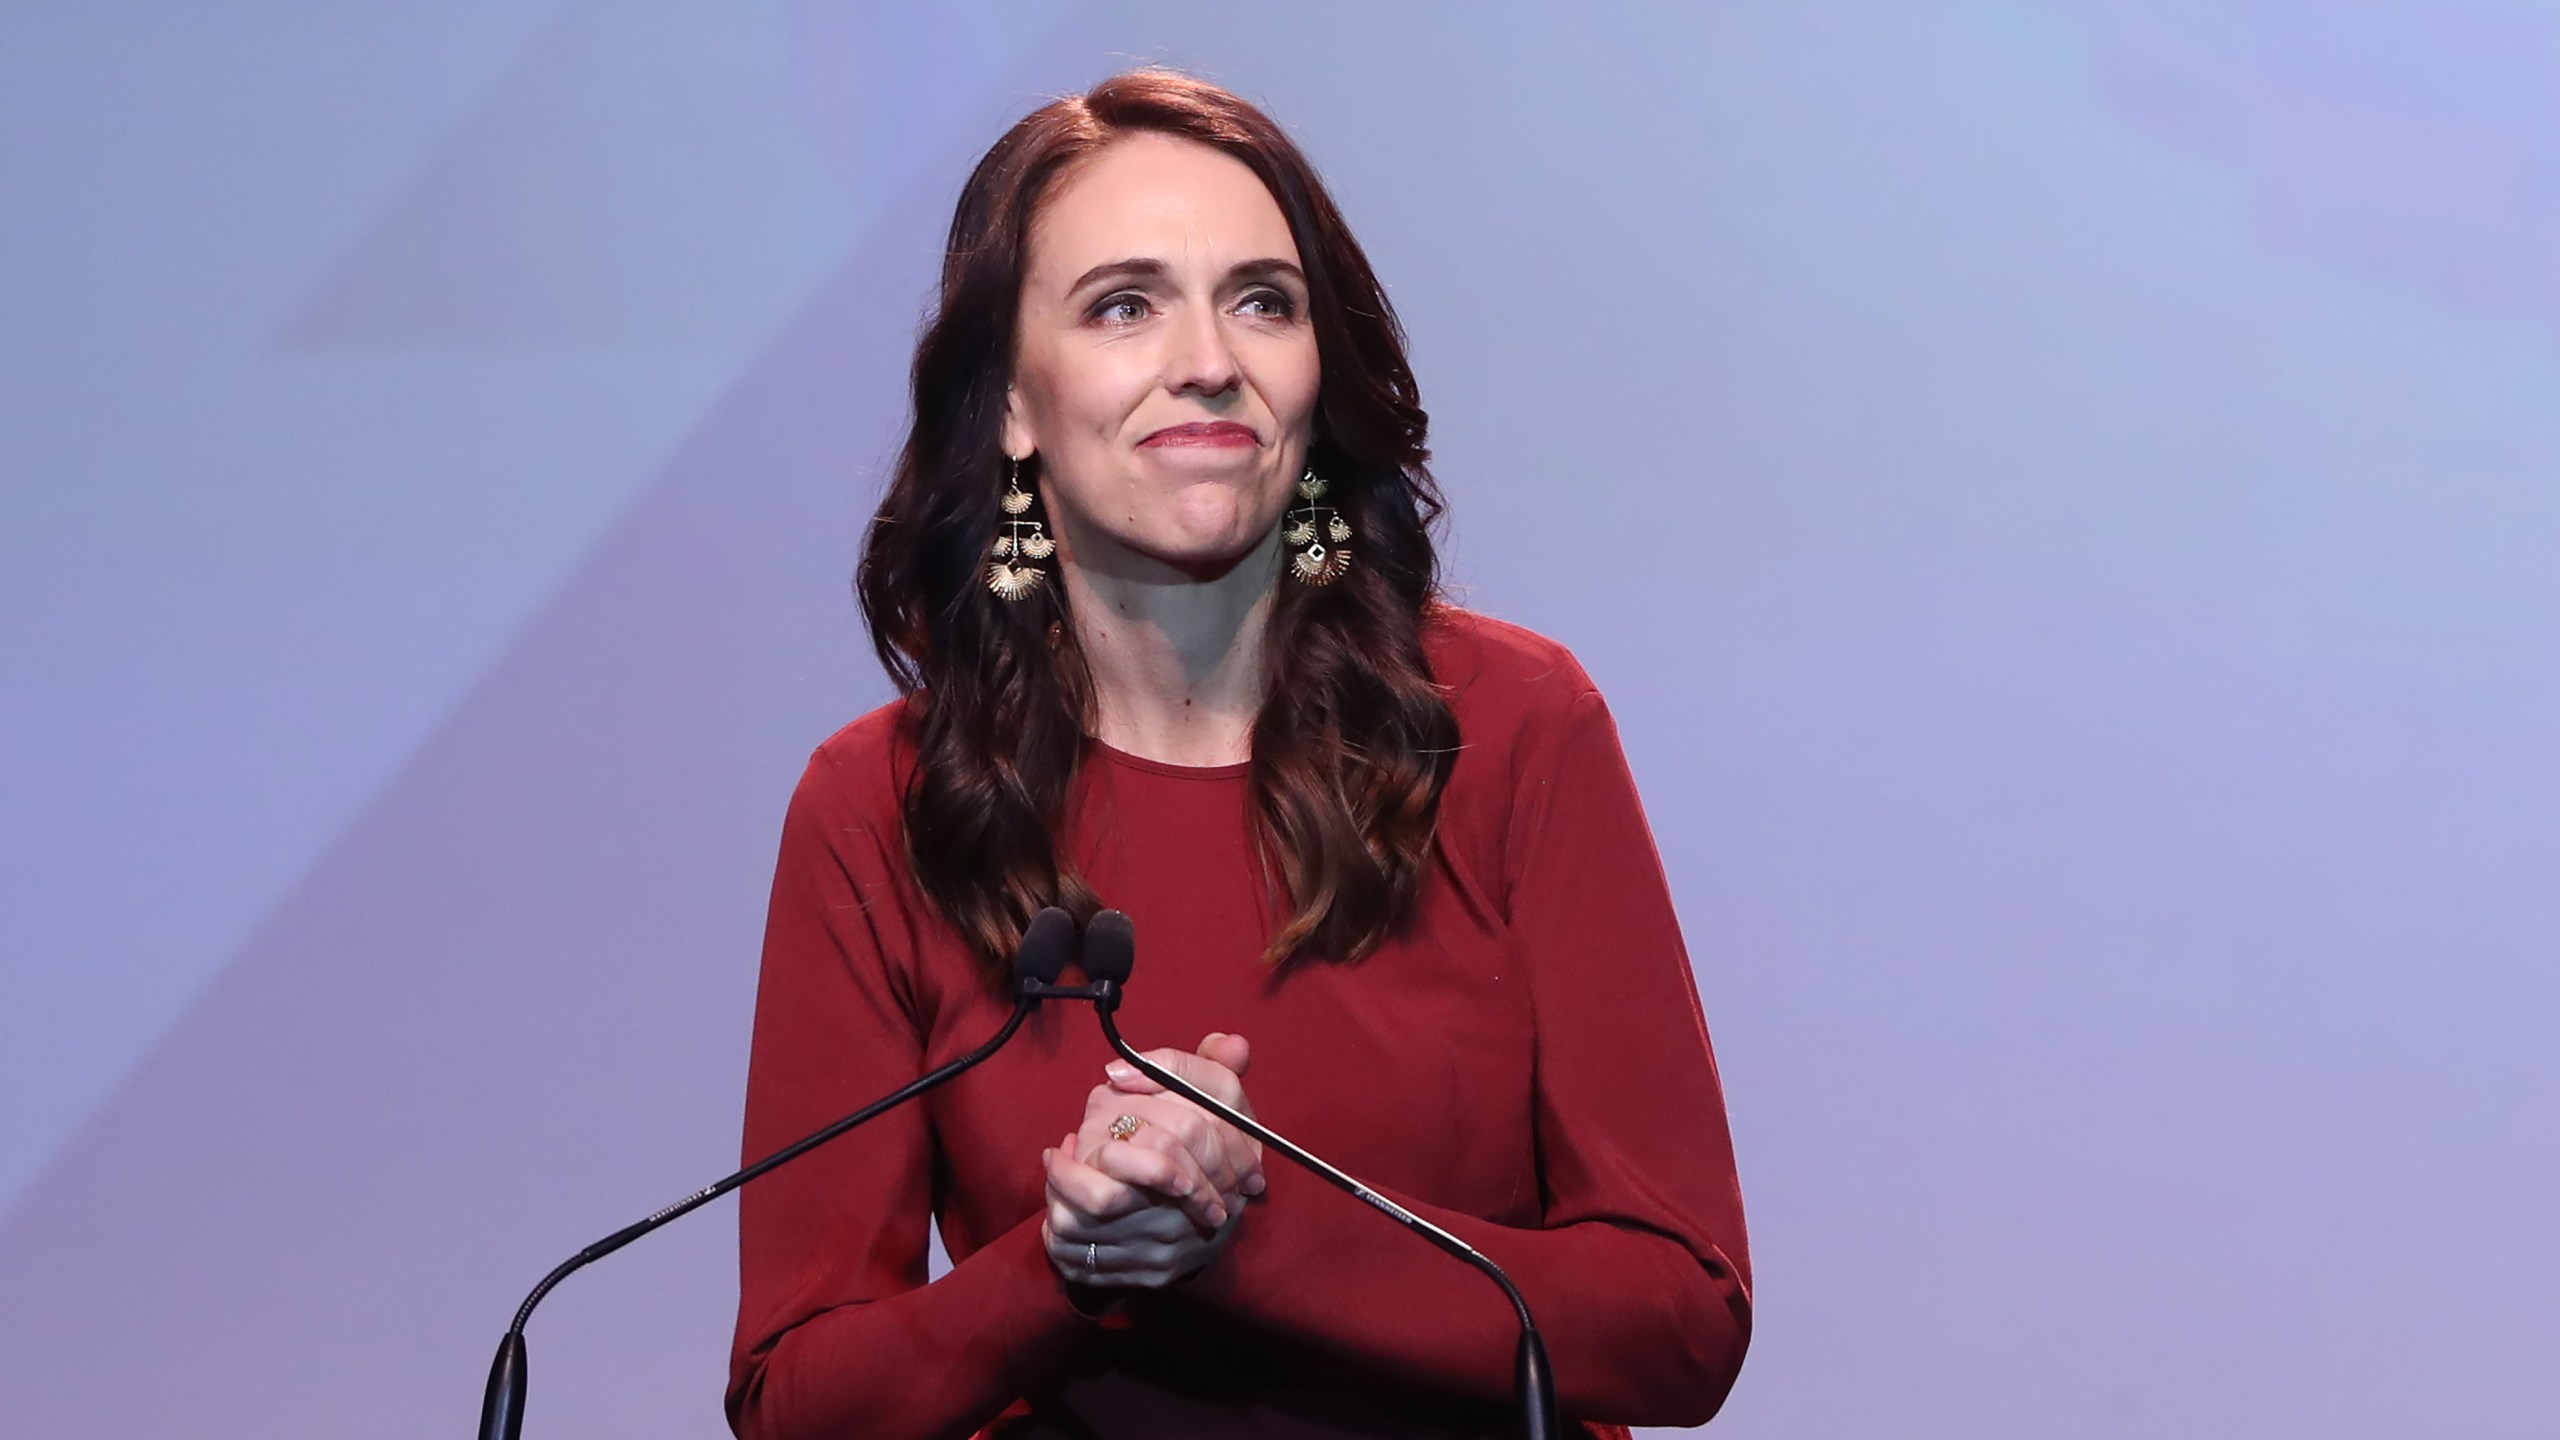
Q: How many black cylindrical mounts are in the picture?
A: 2